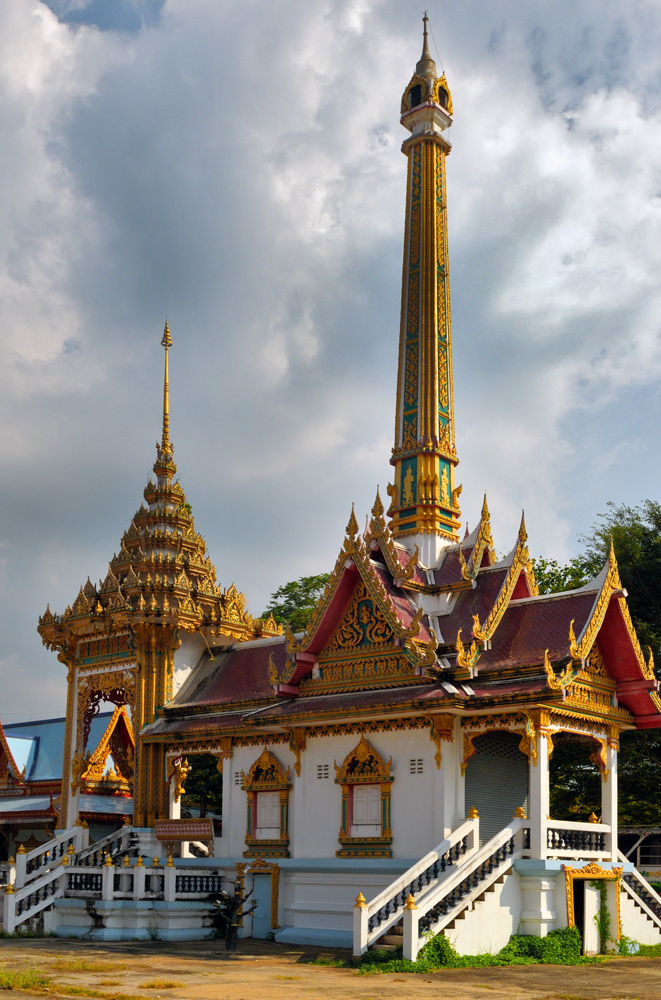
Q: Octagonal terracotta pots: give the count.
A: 0